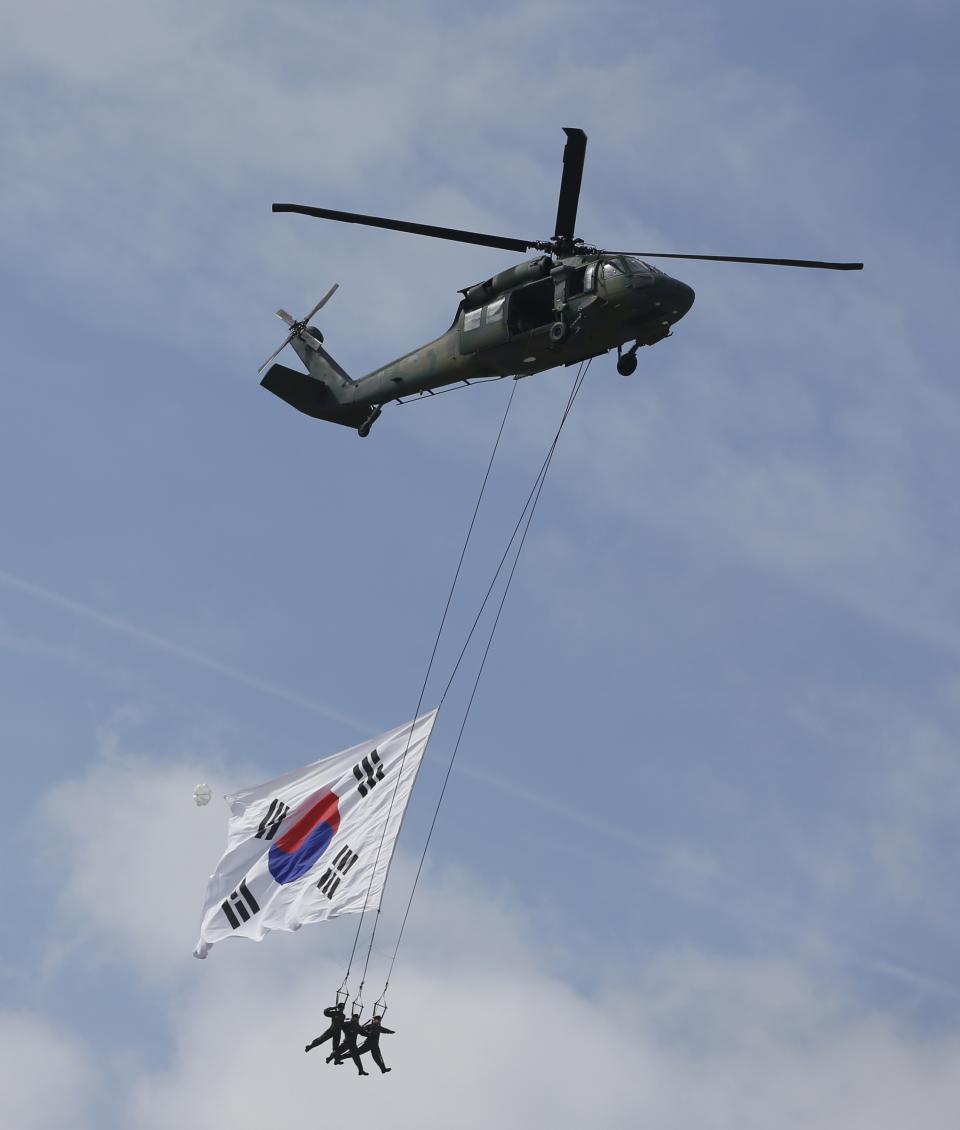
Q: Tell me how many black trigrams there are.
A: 4